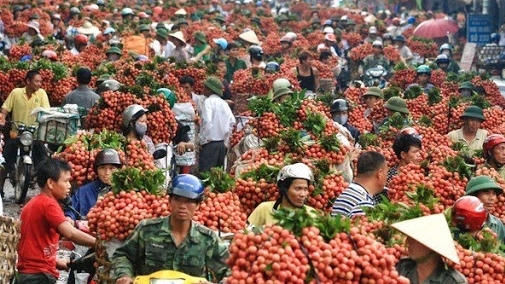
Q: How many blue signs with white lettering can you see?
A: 1